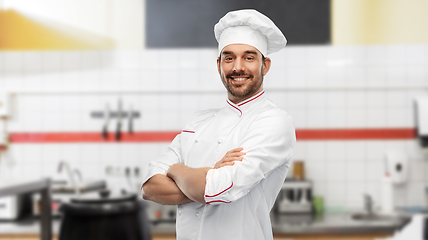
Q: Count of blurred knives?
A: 3